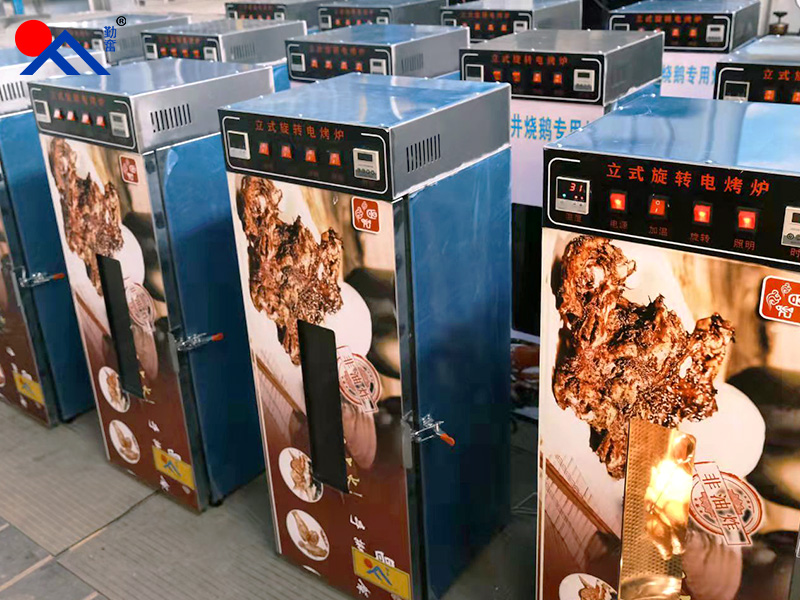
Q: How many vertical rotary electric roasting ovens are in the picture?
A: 13